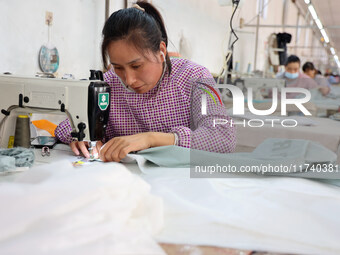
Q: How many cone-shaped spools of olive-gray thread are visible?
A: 1